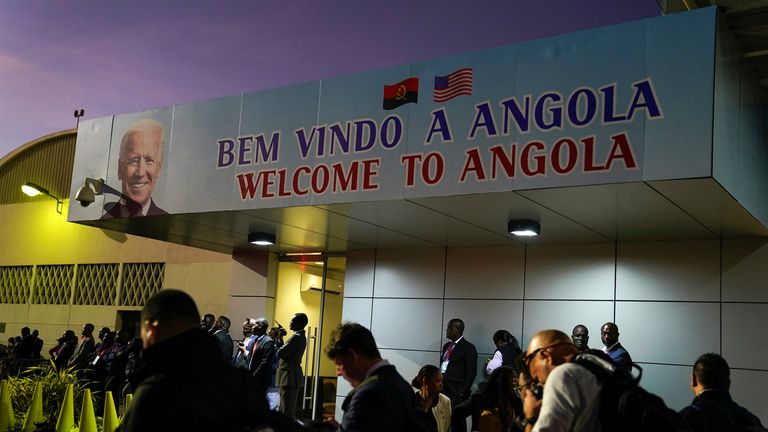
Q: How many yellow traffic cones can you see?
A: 6